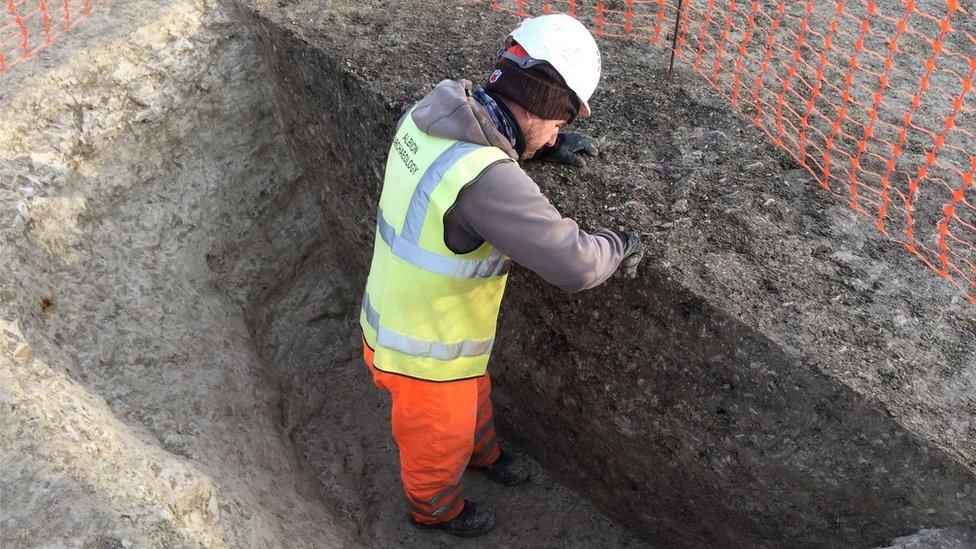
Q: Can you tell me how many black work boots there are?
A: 2